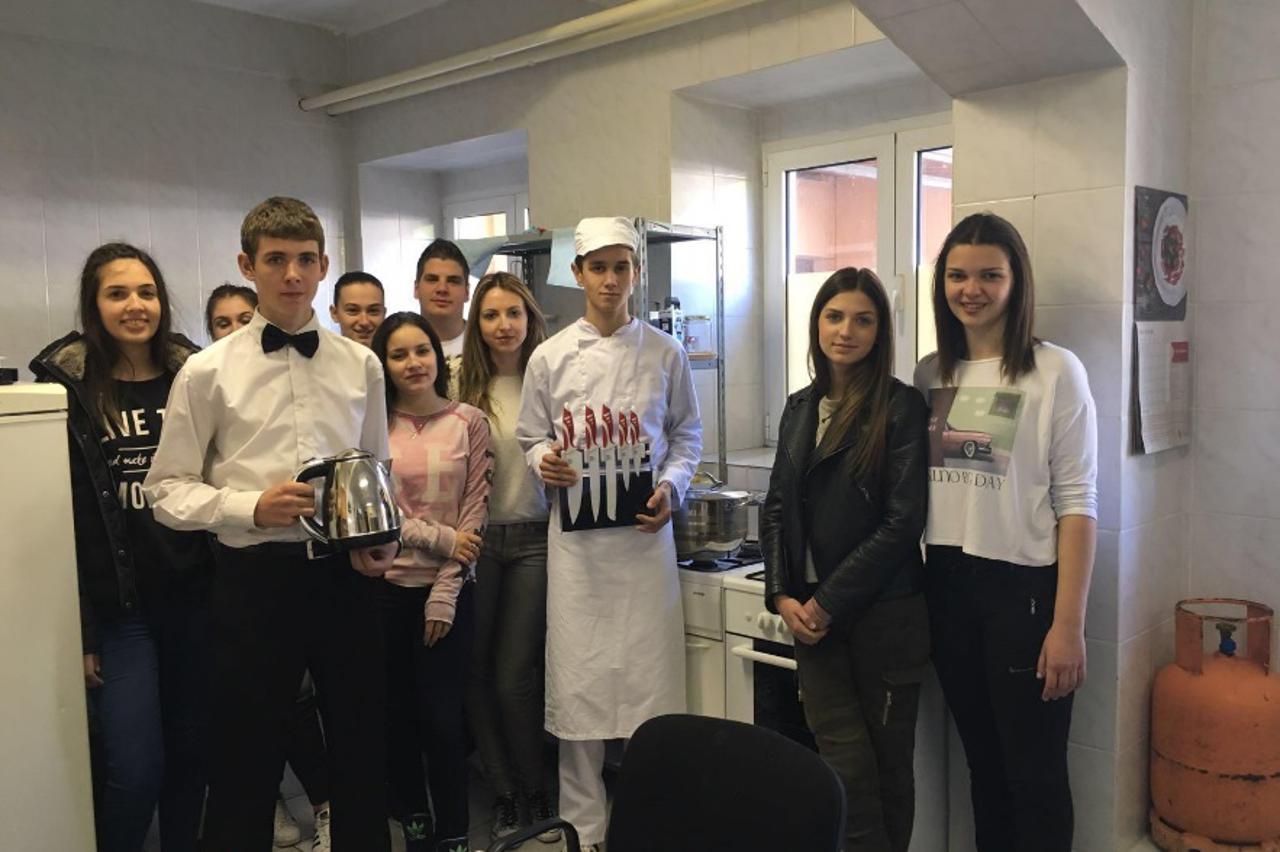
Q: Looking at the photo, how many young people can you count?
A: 10